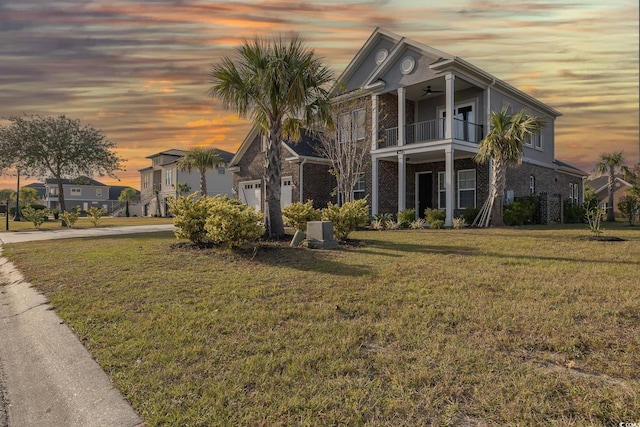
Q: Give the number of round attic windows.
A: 2